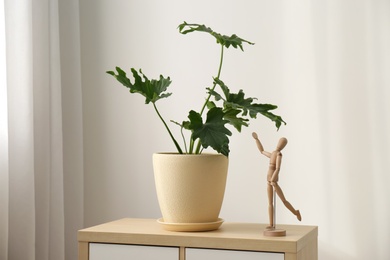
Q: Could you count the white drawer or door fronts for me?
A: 2